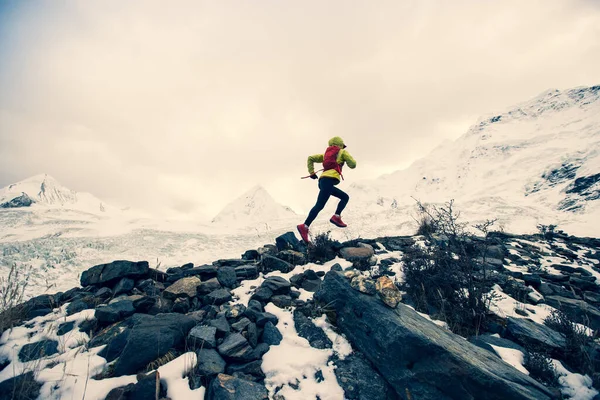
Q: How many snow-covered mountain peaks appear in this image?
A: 3